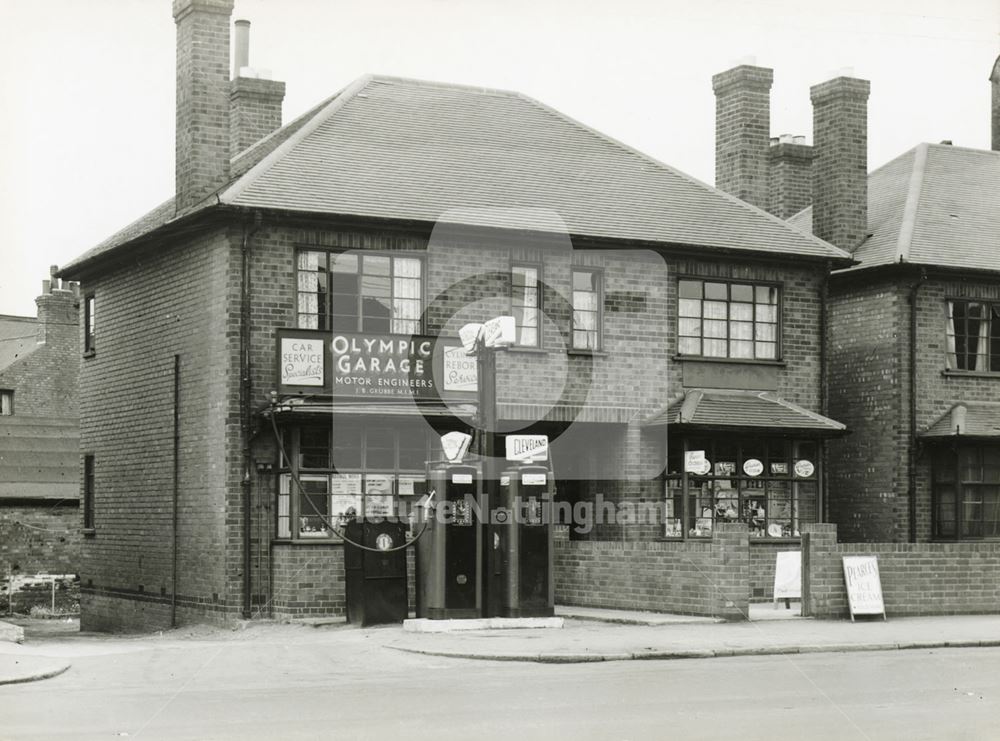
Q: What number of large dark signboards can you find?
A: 1